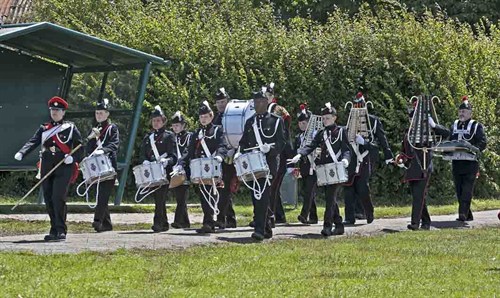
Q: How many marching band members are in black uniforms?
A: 13